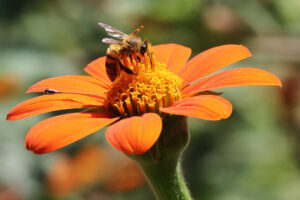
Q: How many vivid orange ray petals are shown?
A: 9